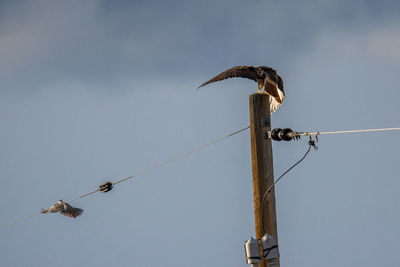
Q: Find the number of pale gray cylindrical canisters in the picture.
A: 2